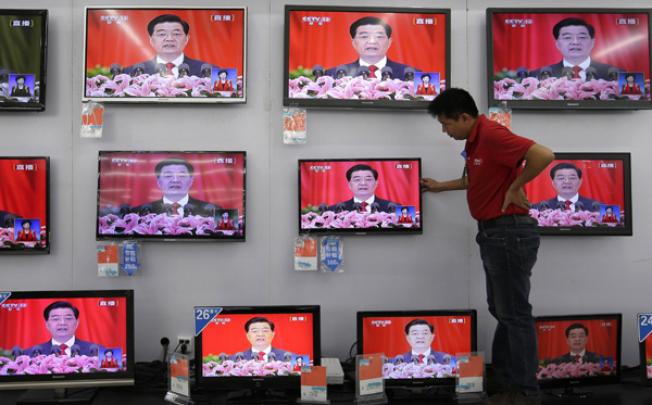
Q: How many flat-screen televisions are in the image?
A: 13